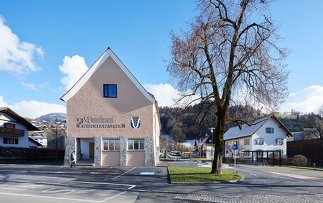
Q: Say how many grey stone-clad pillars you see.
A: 4